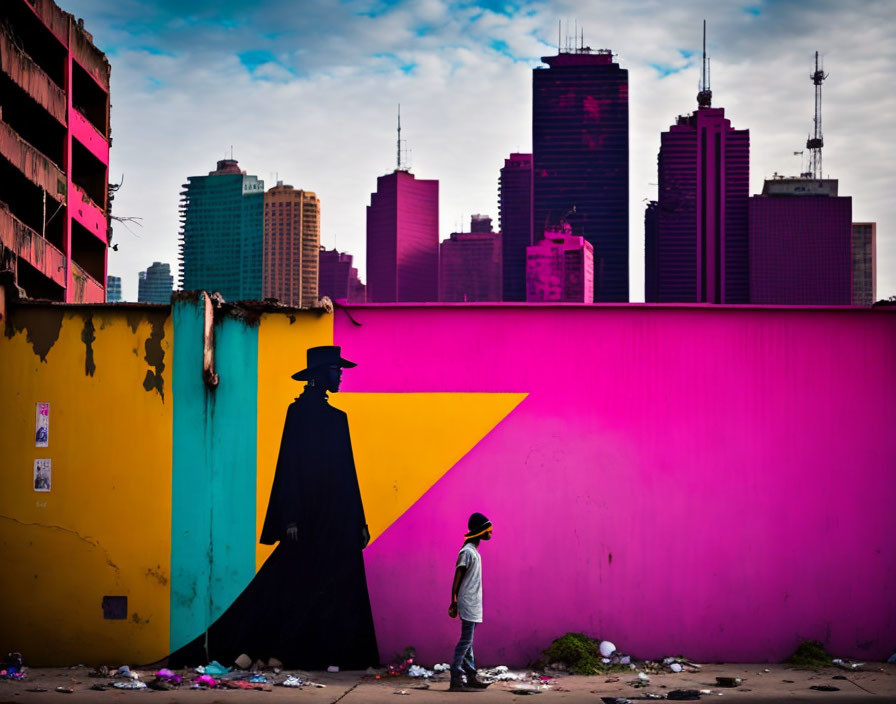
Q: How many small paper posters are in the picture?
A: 2